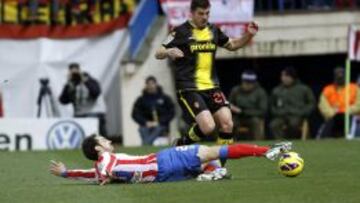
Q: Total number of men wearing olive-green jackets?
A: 2